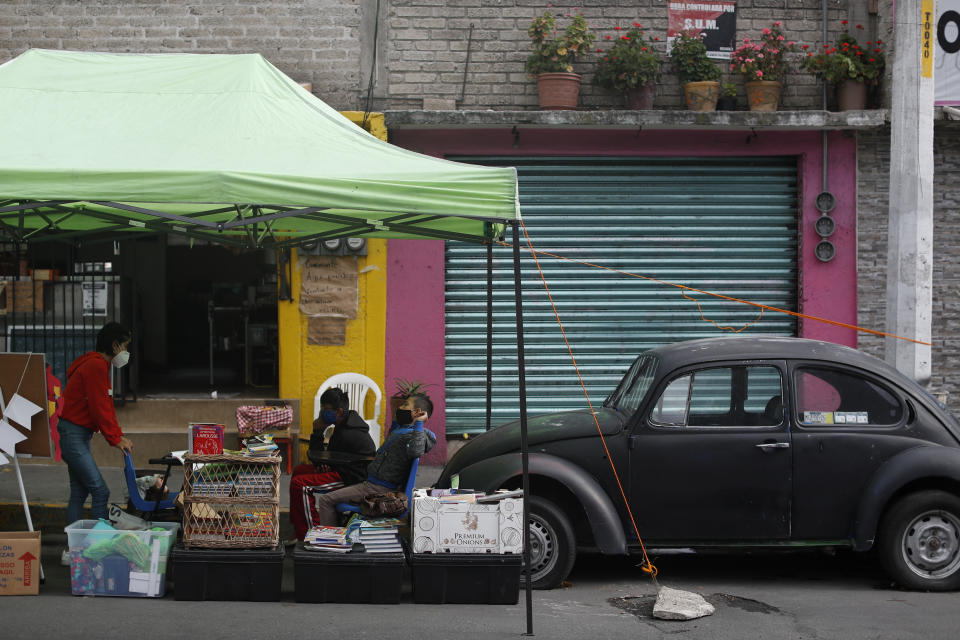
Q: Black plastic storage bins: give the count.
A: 3